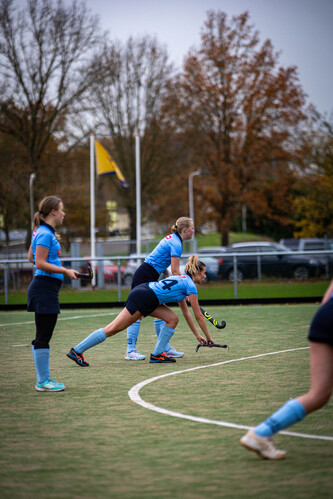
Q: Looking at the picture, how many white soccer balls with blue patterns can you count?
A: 0